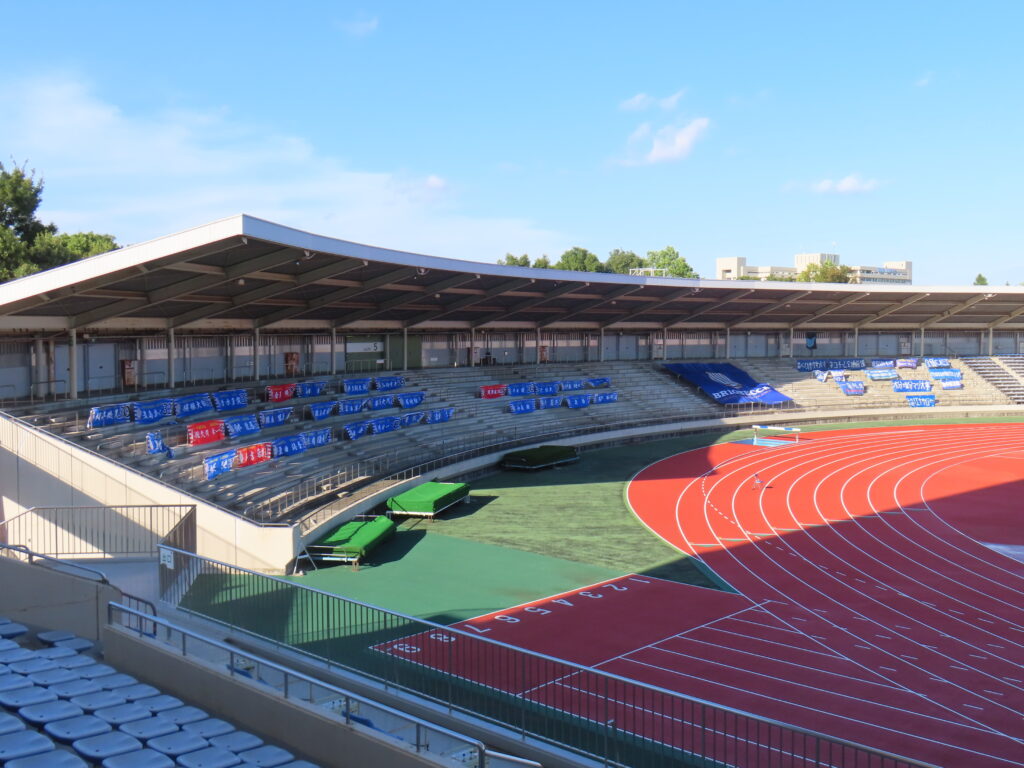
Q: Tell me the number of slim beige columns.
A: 14